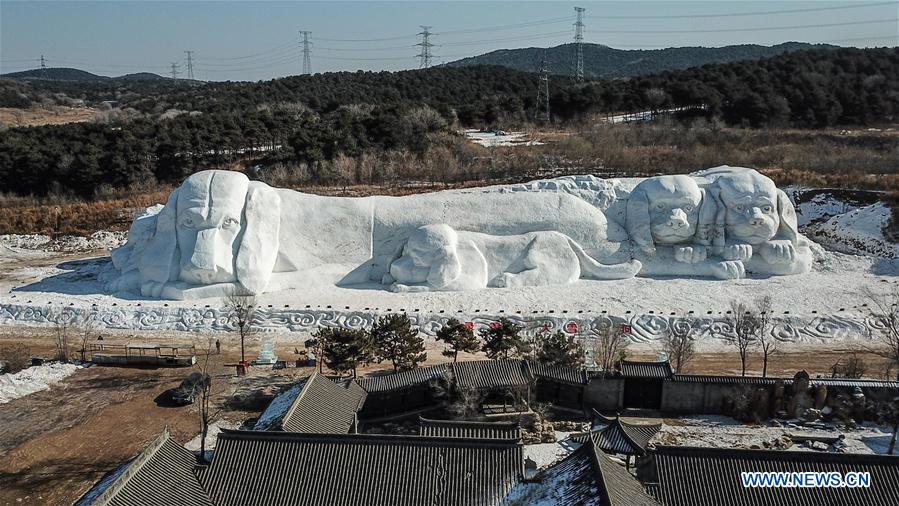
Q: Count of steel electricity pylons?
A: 7